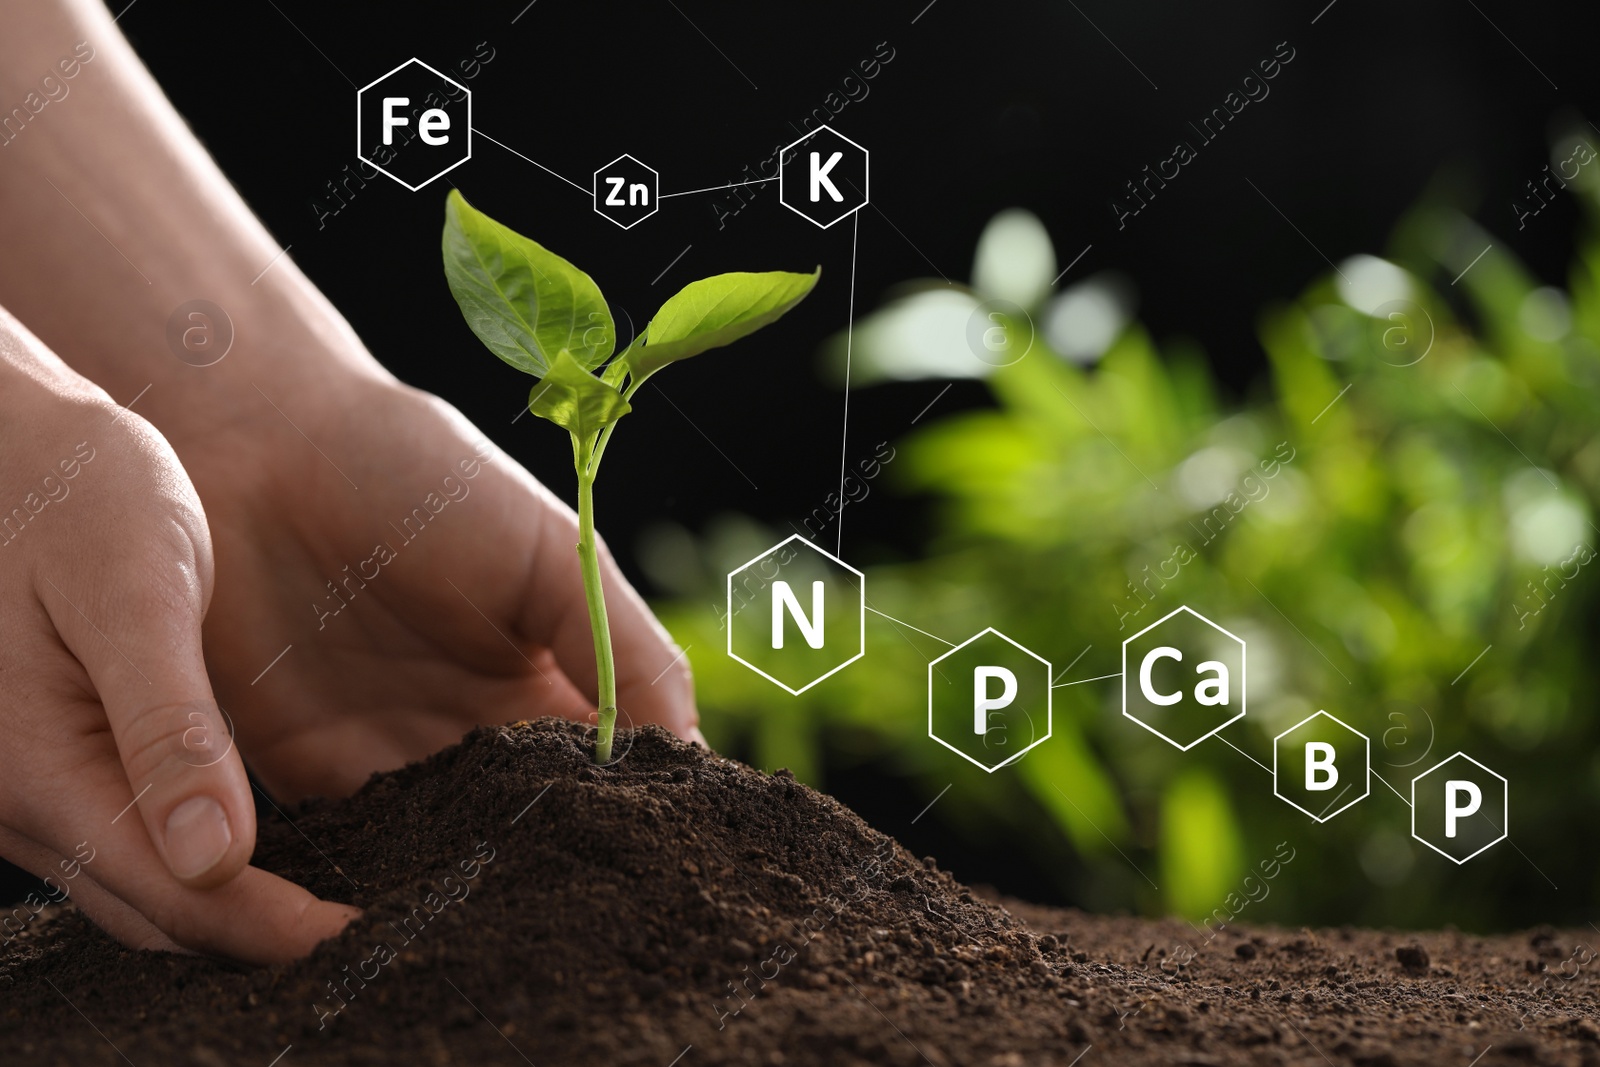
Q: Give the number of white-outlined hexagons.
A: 8